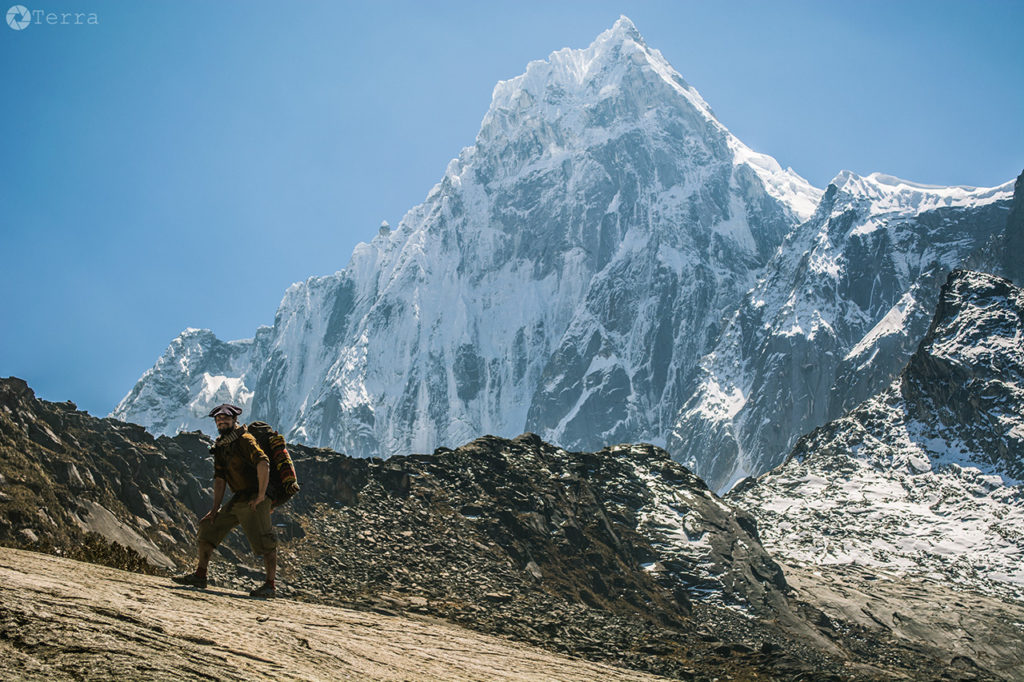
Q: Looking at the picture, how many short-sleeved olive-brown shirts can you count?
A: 1